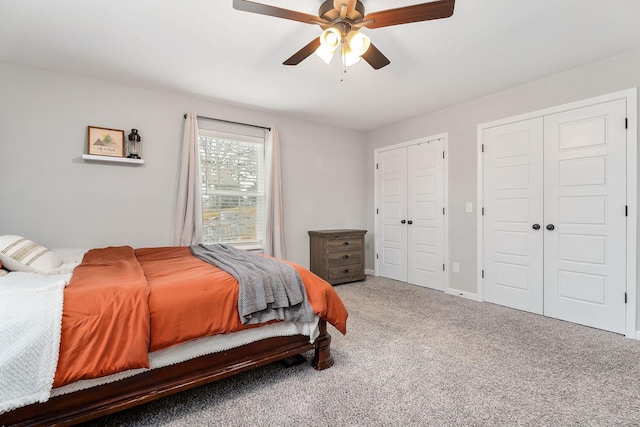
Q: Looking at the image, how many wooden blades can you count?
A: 5